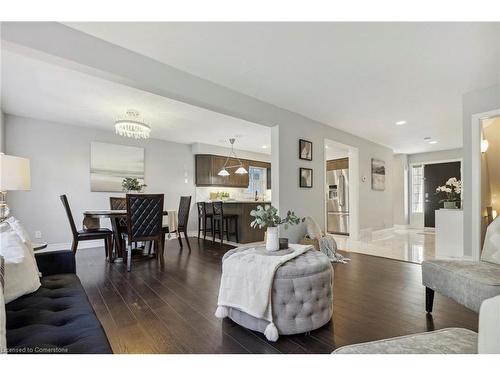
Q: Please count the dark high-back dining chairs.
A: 4